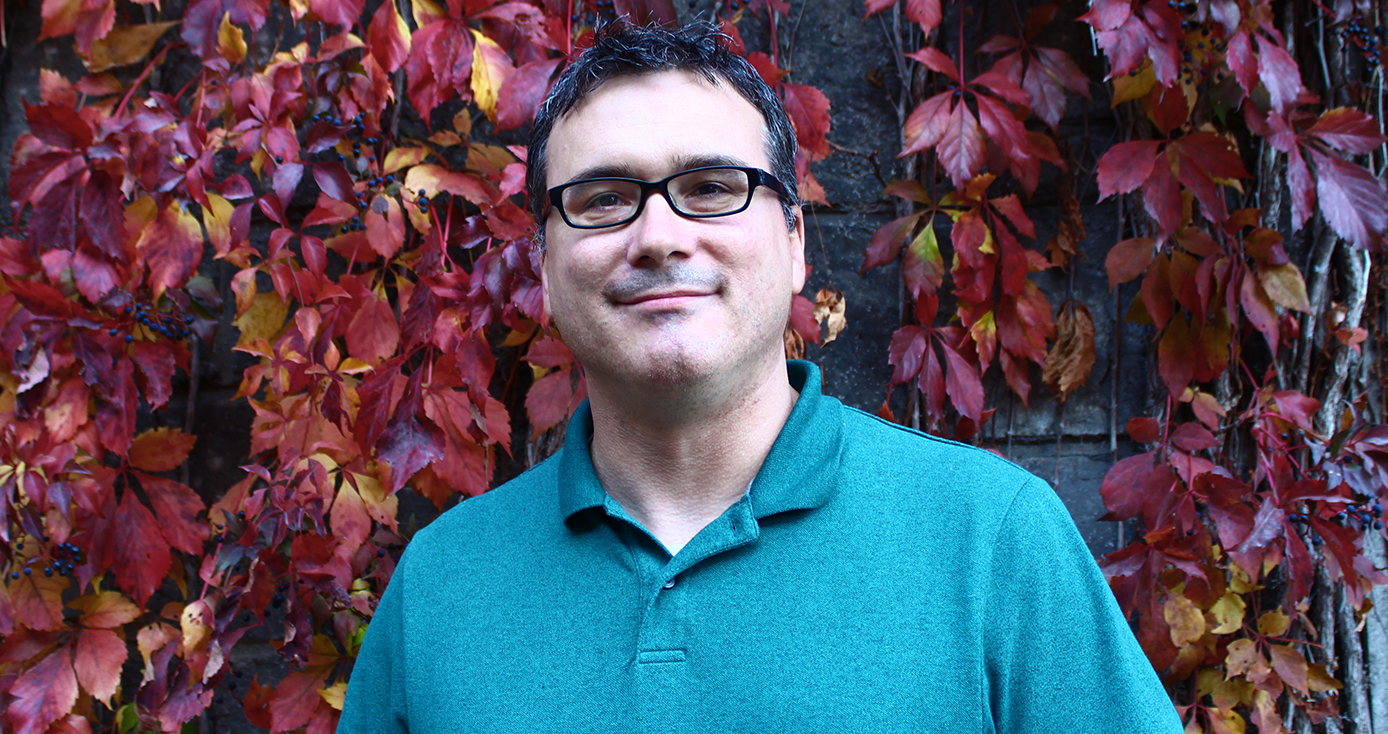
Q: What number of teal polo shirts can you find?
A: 1